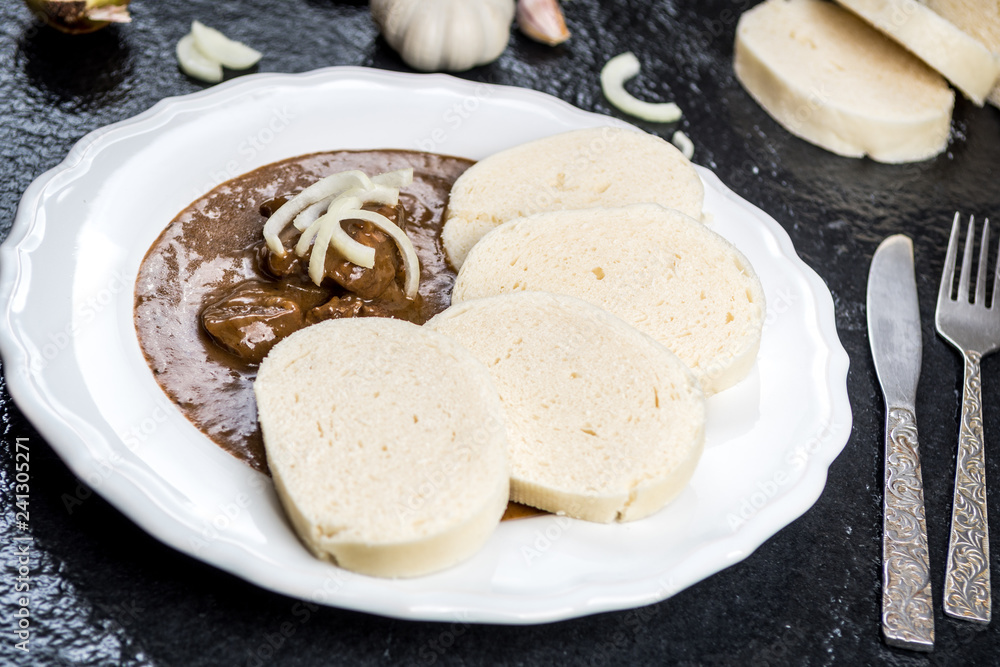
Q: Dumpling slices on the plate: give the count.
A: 4